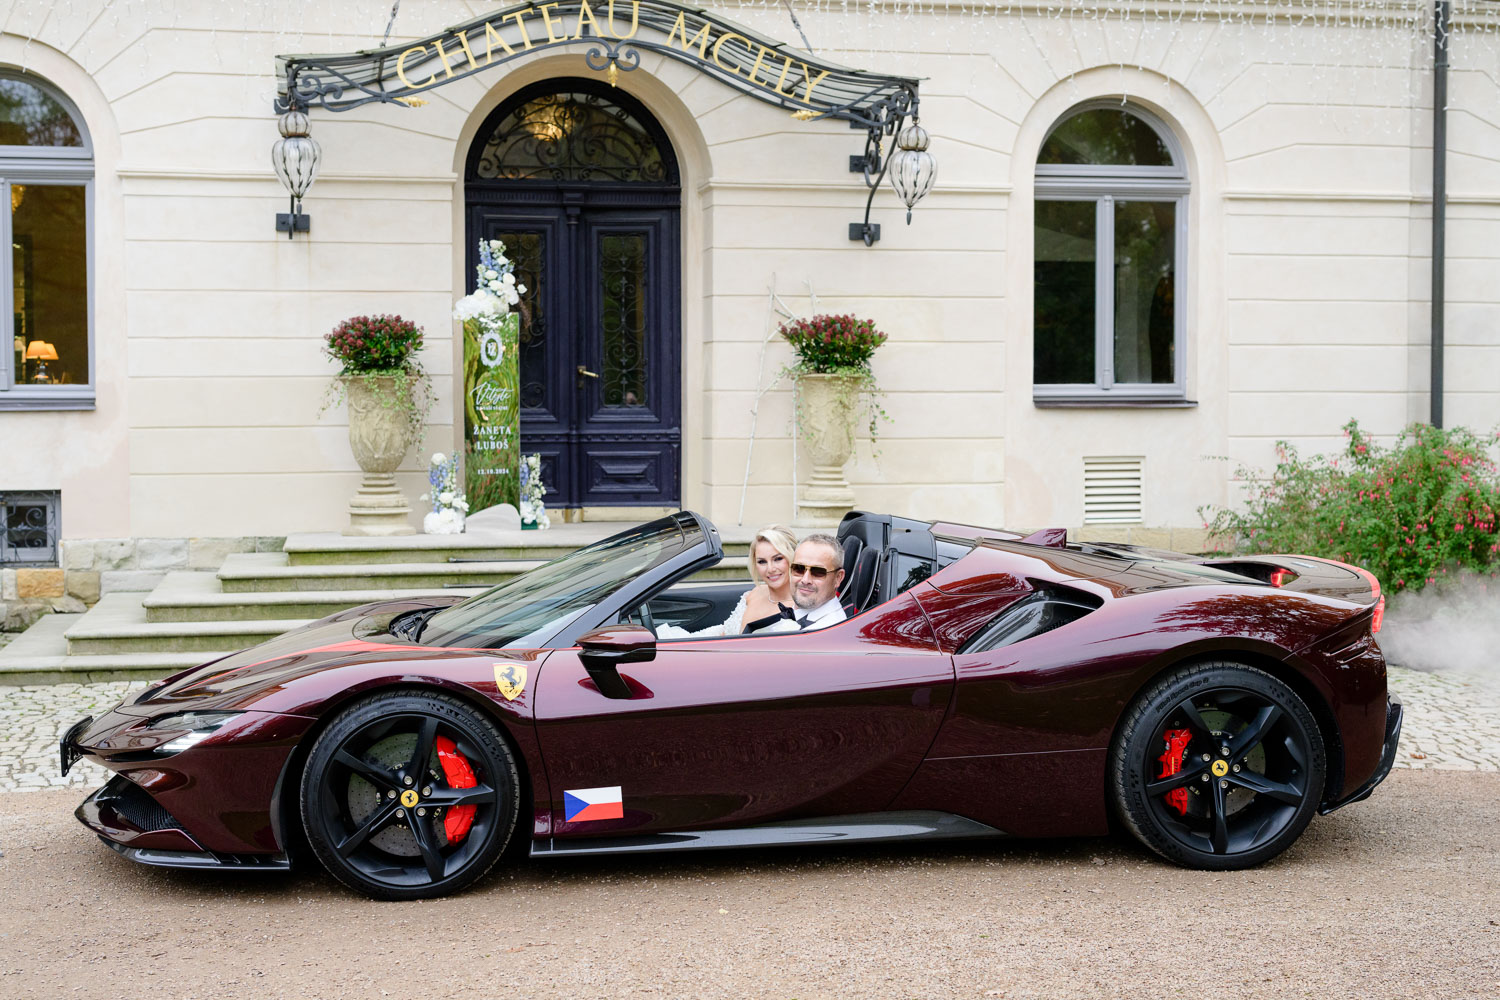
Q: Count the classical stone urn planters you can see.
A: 2